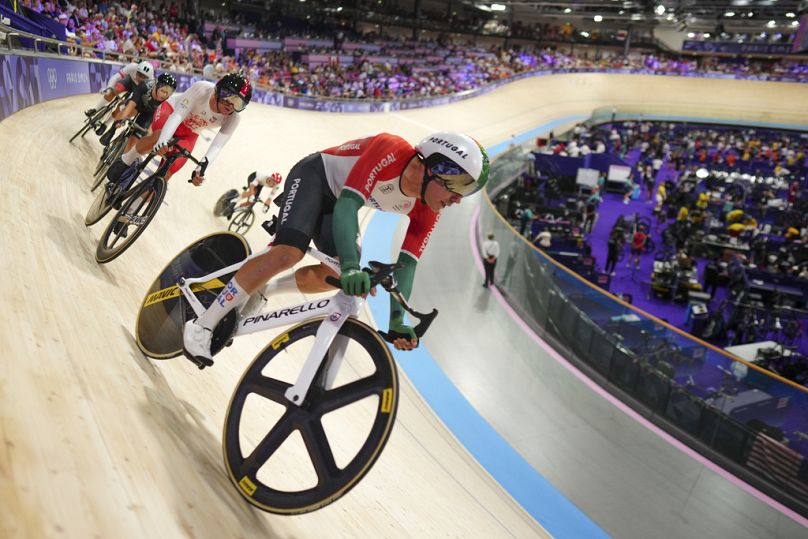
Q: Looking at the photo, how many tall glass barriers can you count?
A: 1